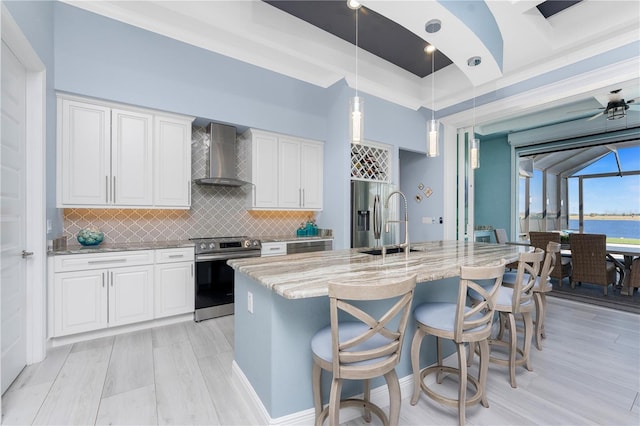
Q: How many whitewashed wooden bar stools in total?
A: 4